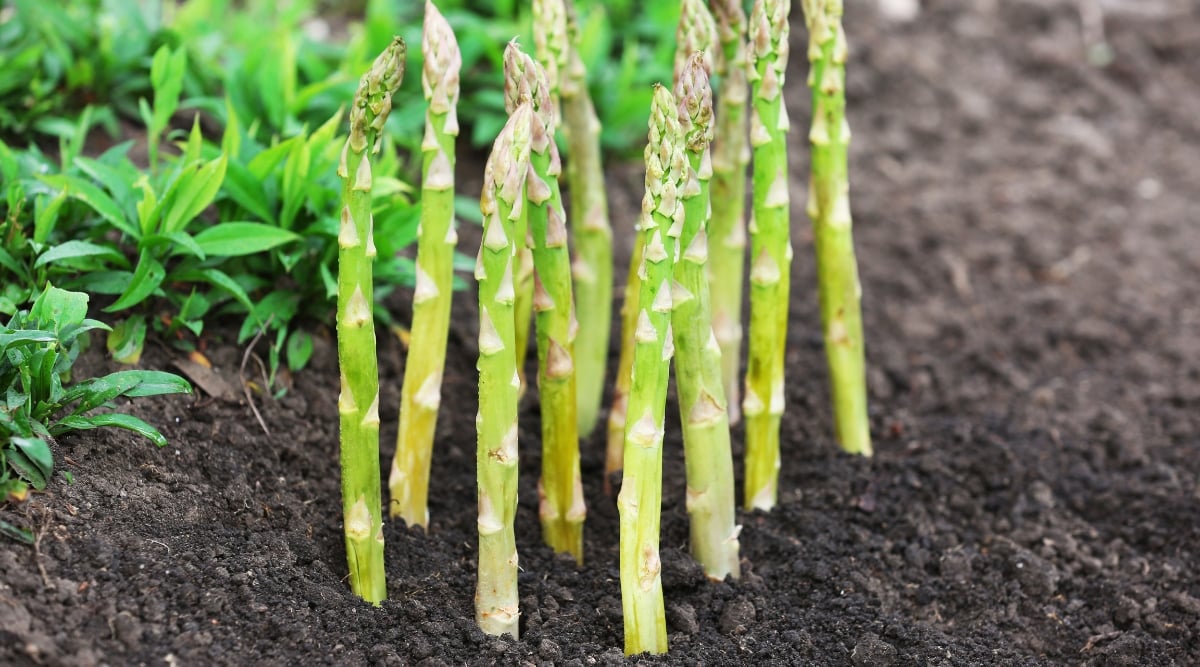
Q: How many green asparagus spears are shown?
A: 12